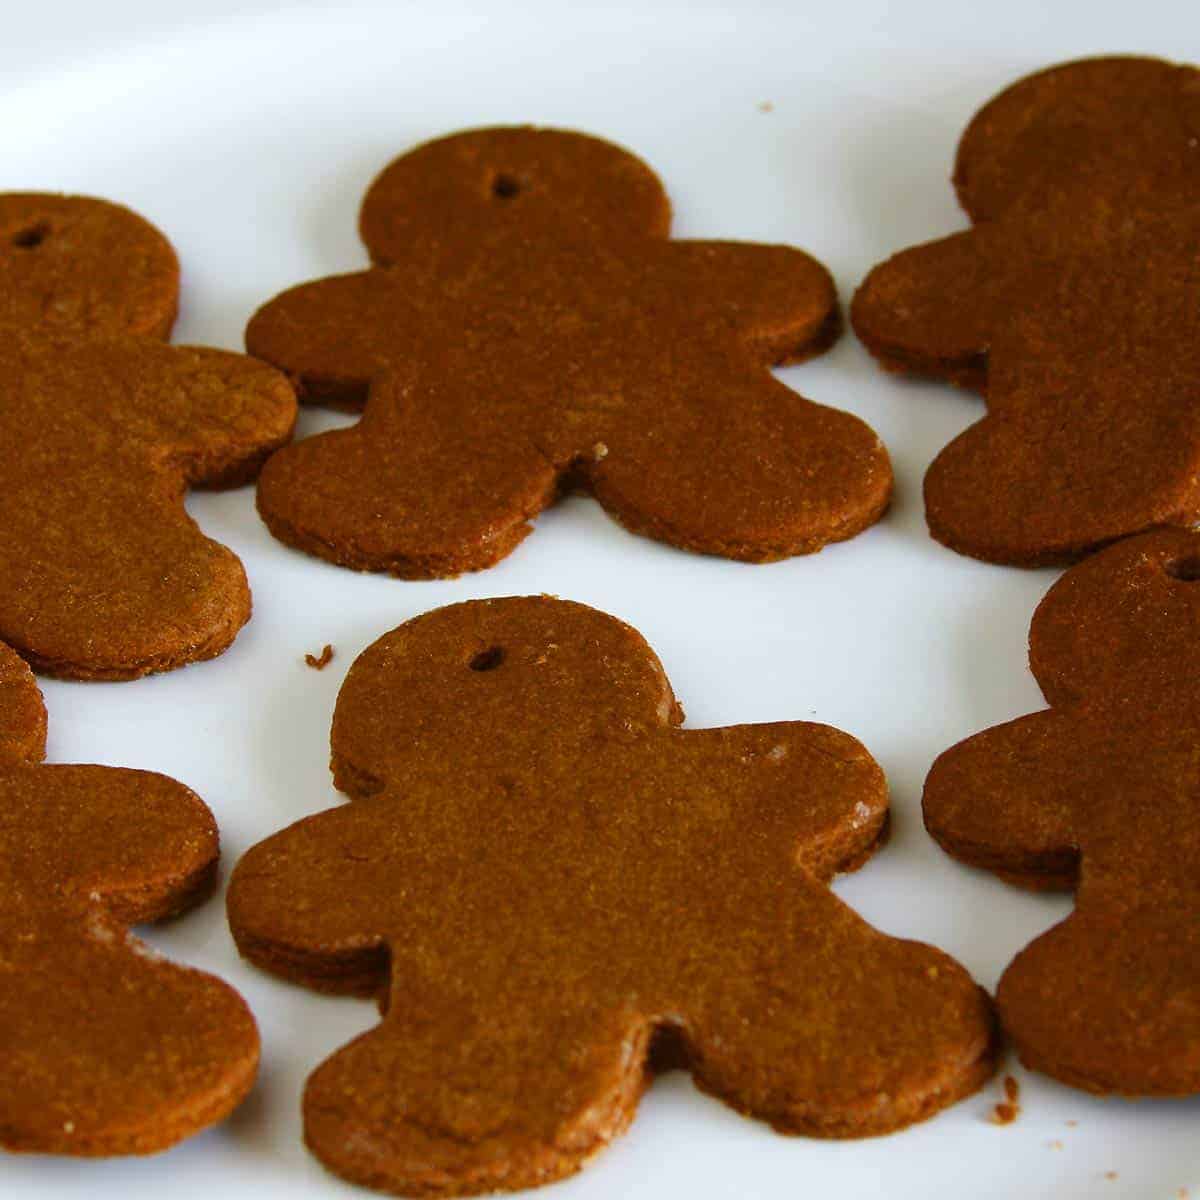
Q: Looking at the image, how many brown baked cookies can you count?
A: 6